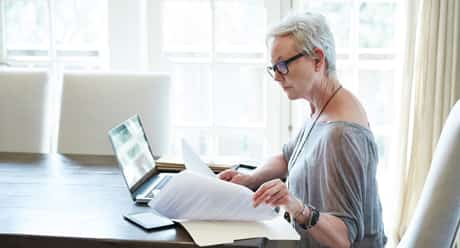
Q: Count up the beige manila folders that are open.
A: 1